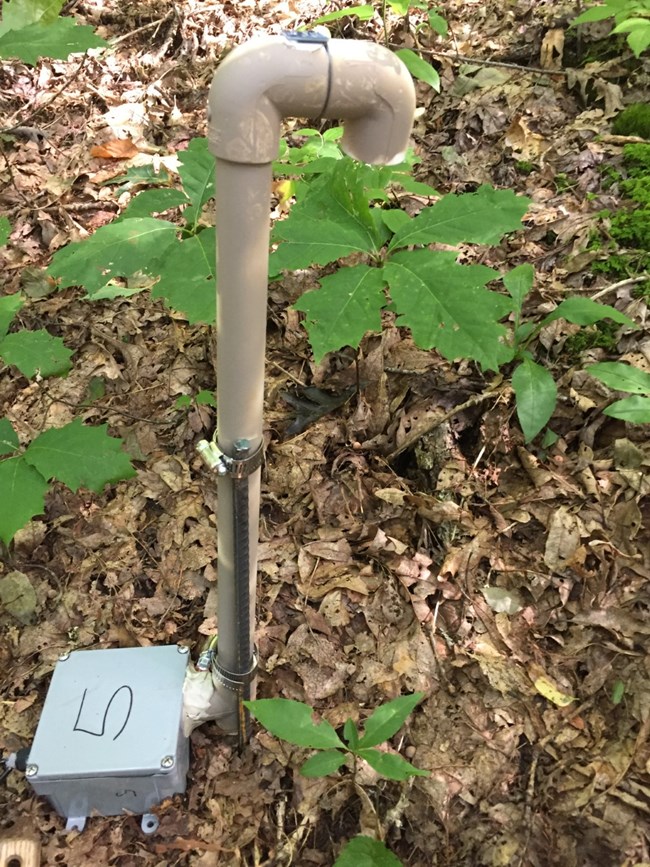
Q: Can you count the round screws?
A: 4